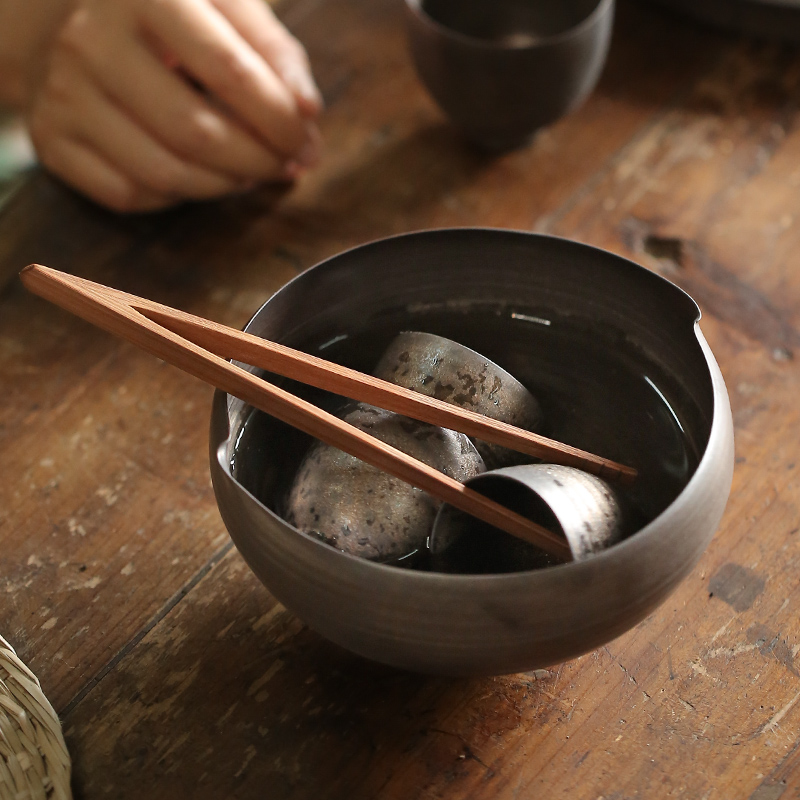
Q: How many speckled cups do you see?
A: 3